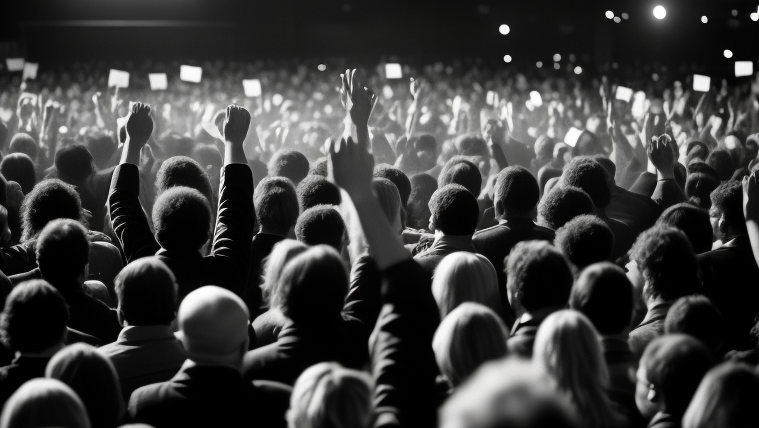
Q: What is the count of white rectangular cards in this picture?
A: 11